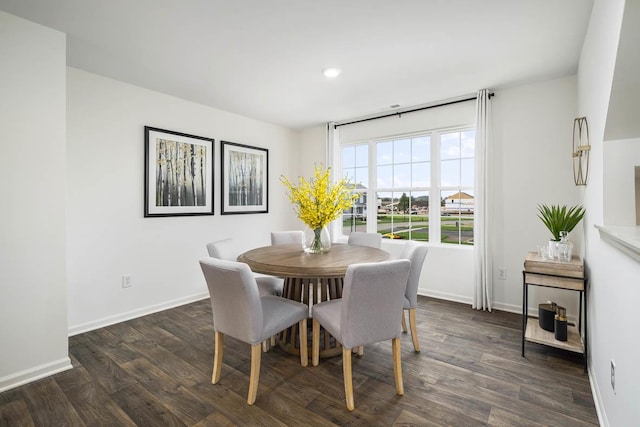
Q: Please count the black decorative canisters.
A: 2